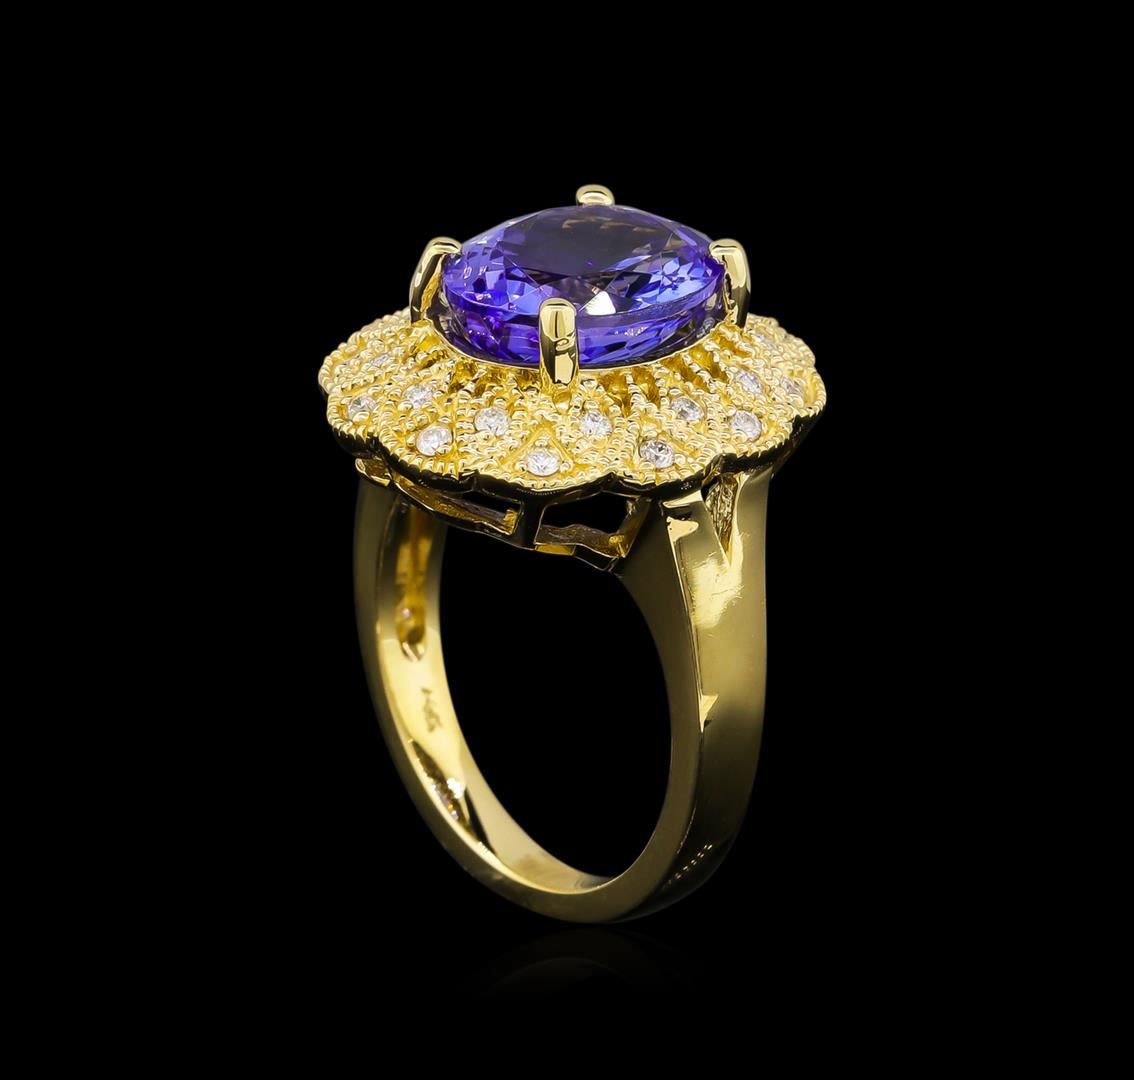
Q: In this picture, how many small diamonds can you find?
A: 13